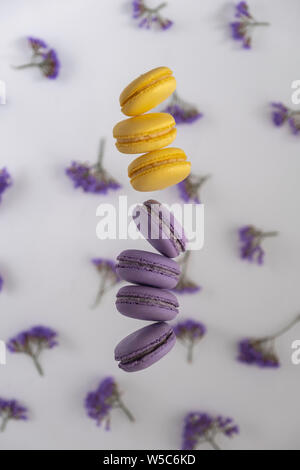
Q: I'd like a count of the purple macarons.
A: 4